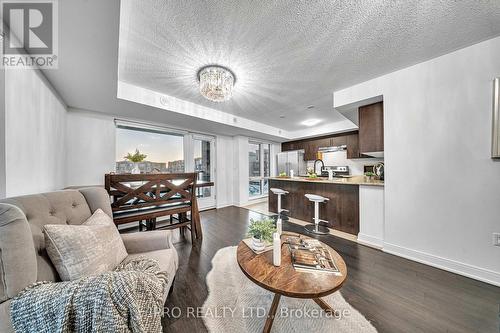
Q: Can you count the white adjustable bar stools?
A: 2